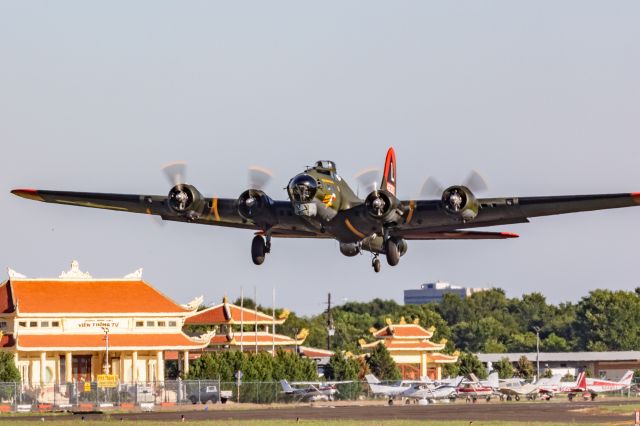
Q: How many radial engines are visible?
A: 4